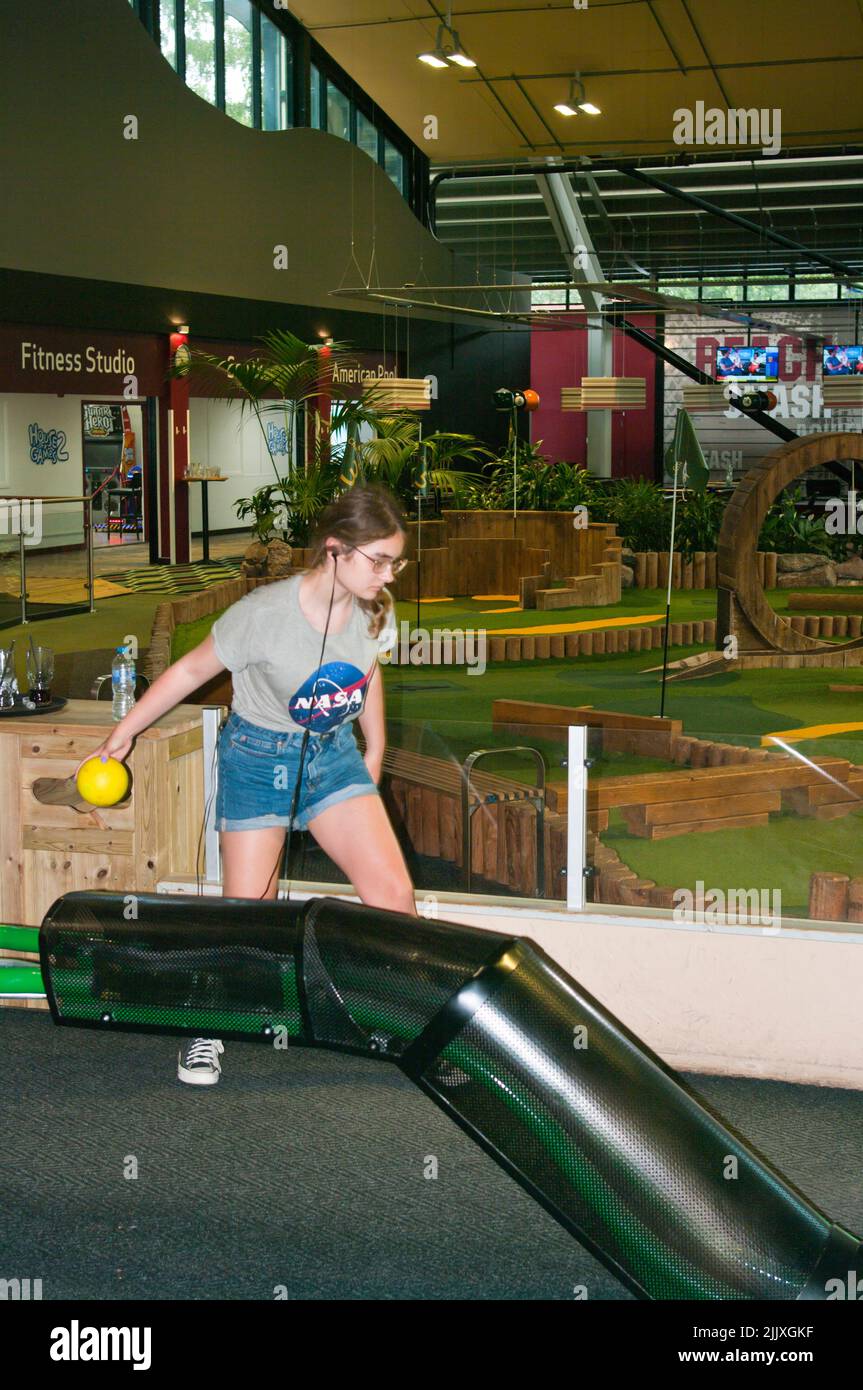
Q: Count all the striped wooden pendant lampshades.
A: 5